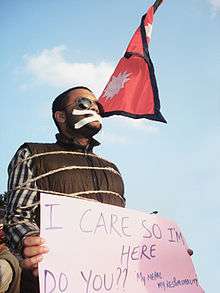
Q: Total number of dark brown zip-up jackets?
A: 1